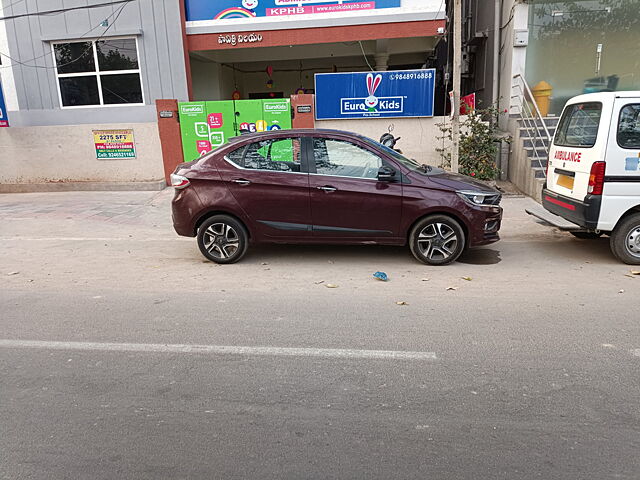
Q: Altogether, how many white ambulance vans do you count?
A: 1